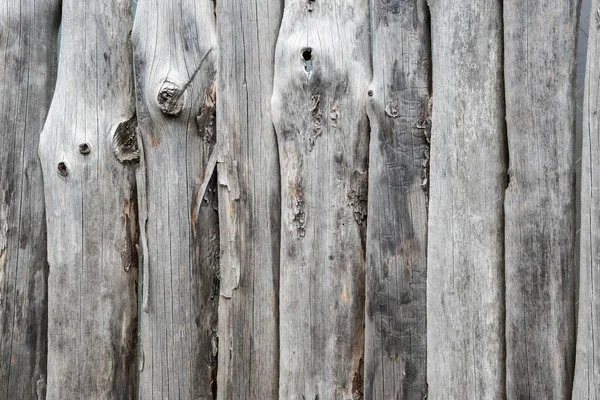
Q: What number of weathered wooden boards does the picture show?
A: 9